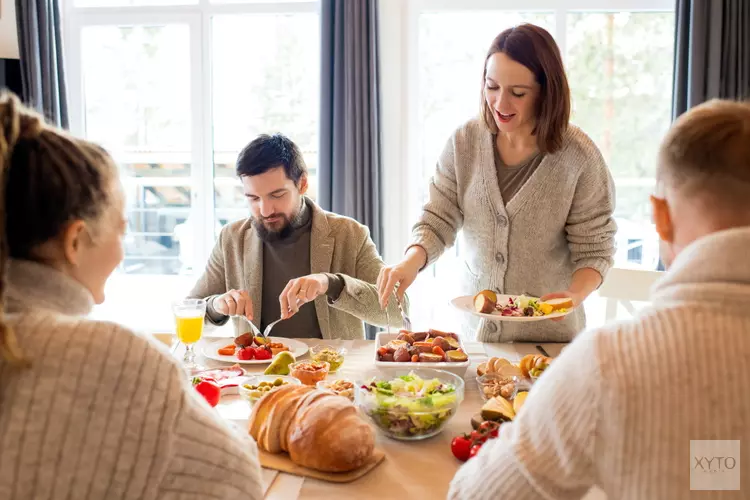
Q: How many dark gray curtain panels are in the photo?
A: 3